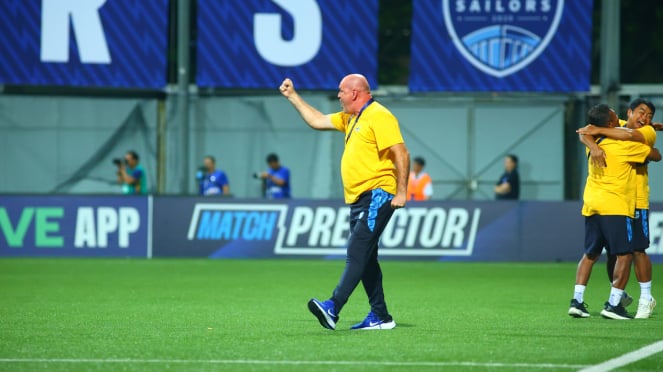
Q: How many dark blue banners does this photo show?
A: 3